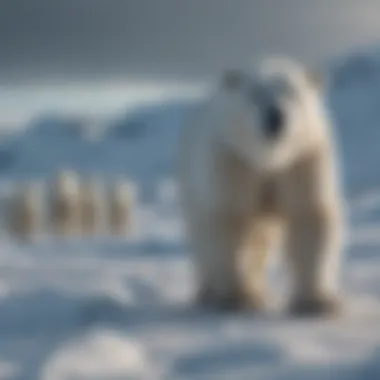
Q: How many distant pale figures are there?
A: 4